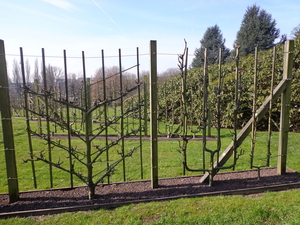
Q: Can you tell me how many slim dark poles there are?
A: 13